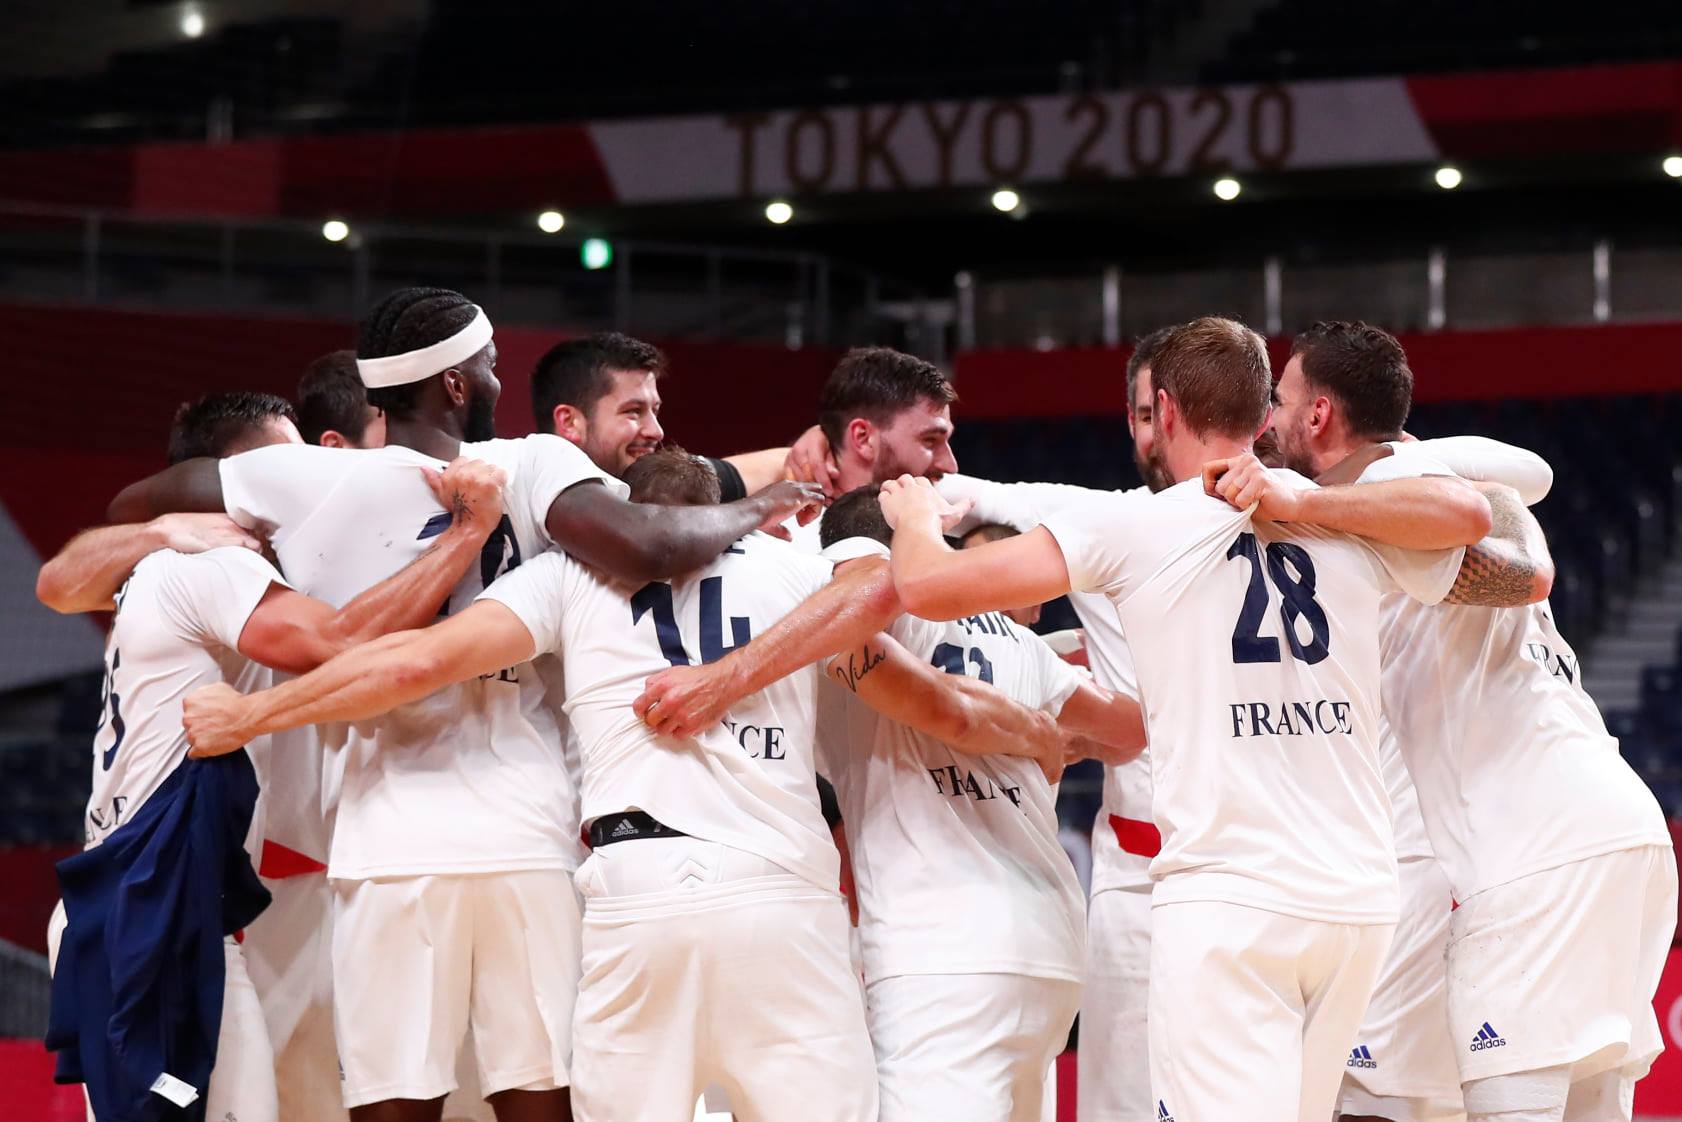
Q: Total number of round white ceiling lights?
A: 8